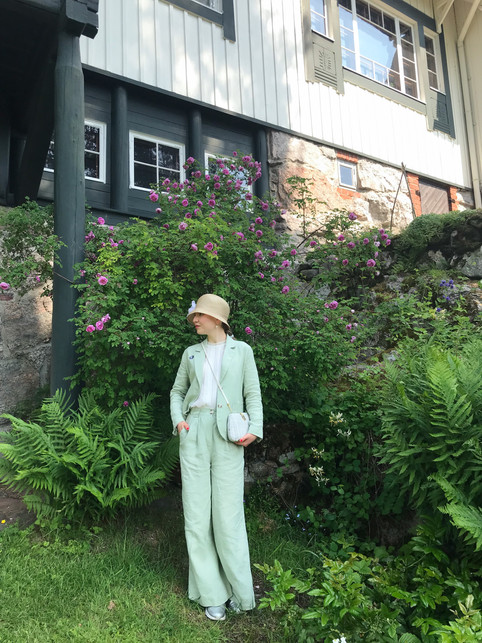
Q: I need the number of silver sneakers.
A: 2